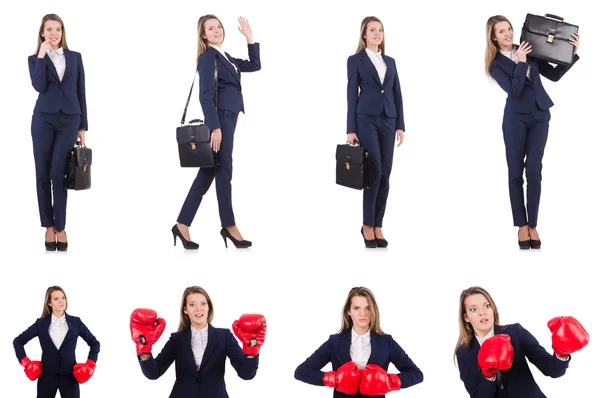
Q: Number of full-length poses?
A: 4